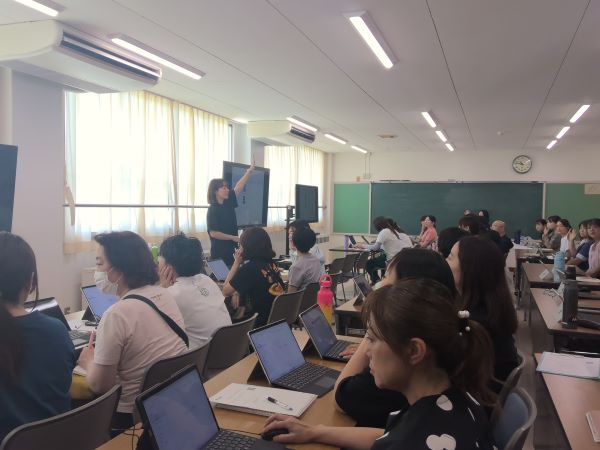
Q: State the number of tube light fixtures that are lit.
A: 12